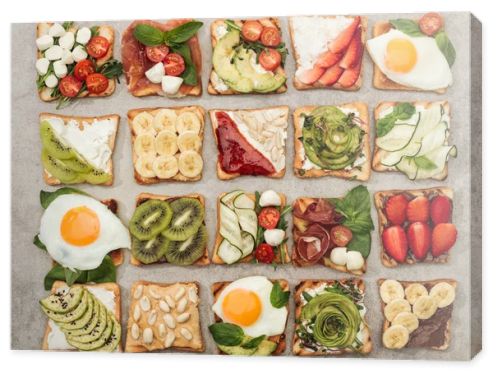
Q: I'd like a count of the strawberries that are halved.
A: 6